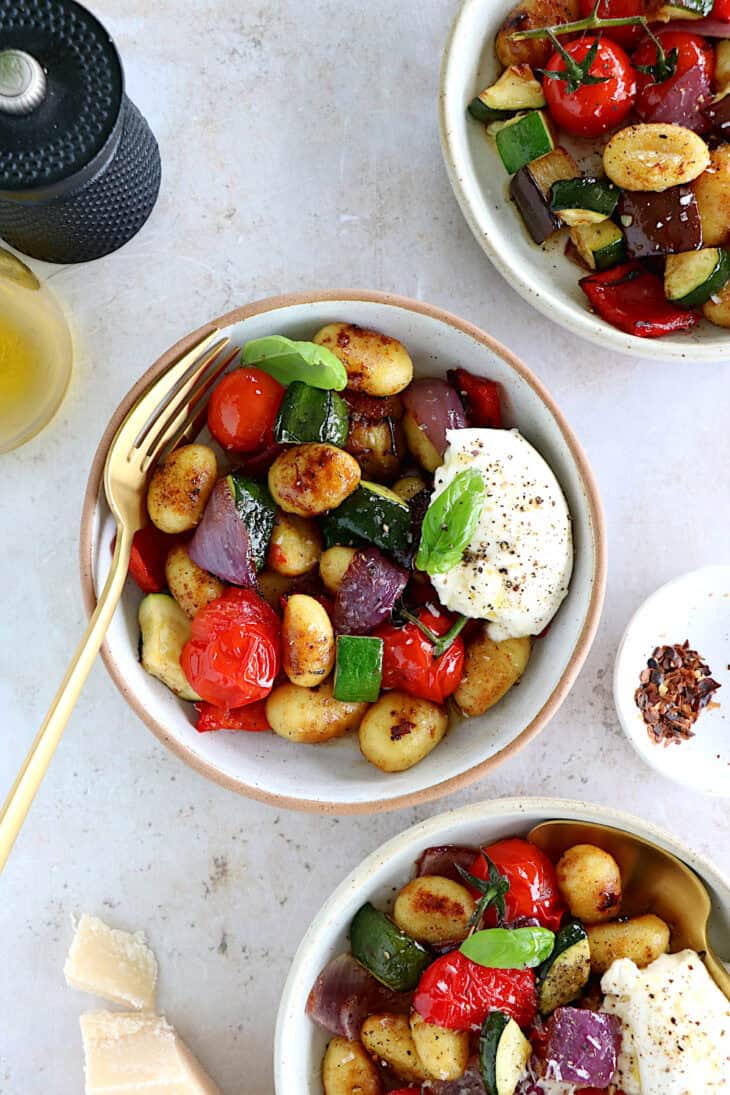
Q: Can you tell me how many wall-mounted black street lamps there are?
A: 0